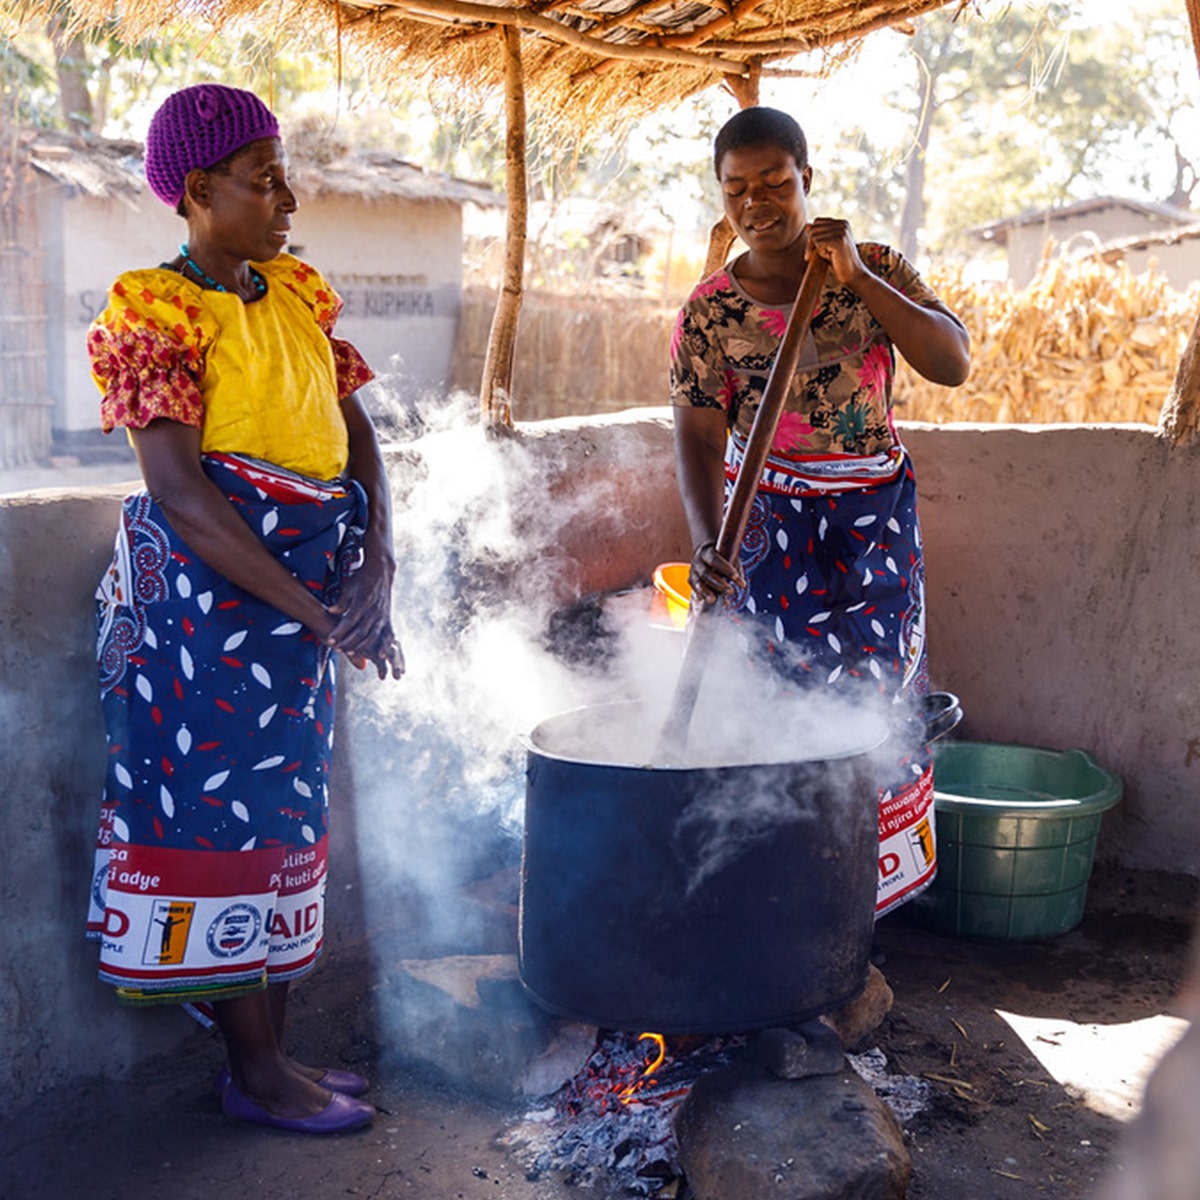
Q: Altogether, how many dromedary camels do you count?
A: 0